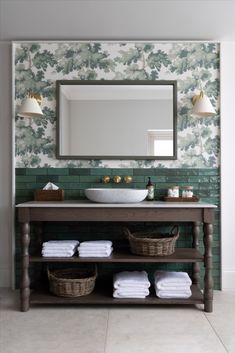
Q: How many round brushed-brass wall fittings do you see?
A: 3